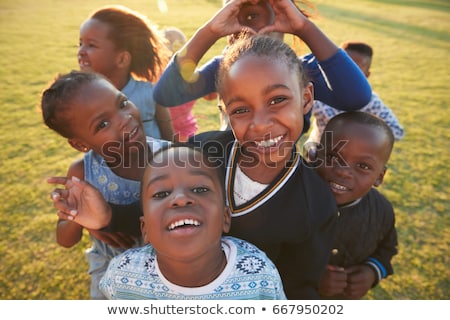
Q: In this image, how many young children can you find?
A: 8